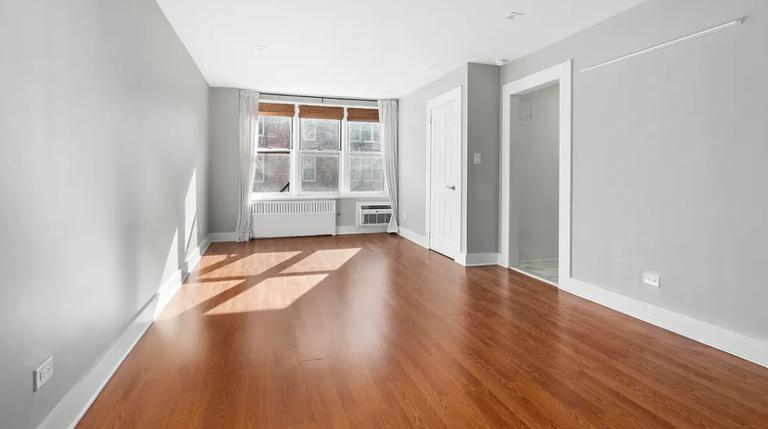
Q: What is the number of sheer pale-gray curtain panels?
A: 2